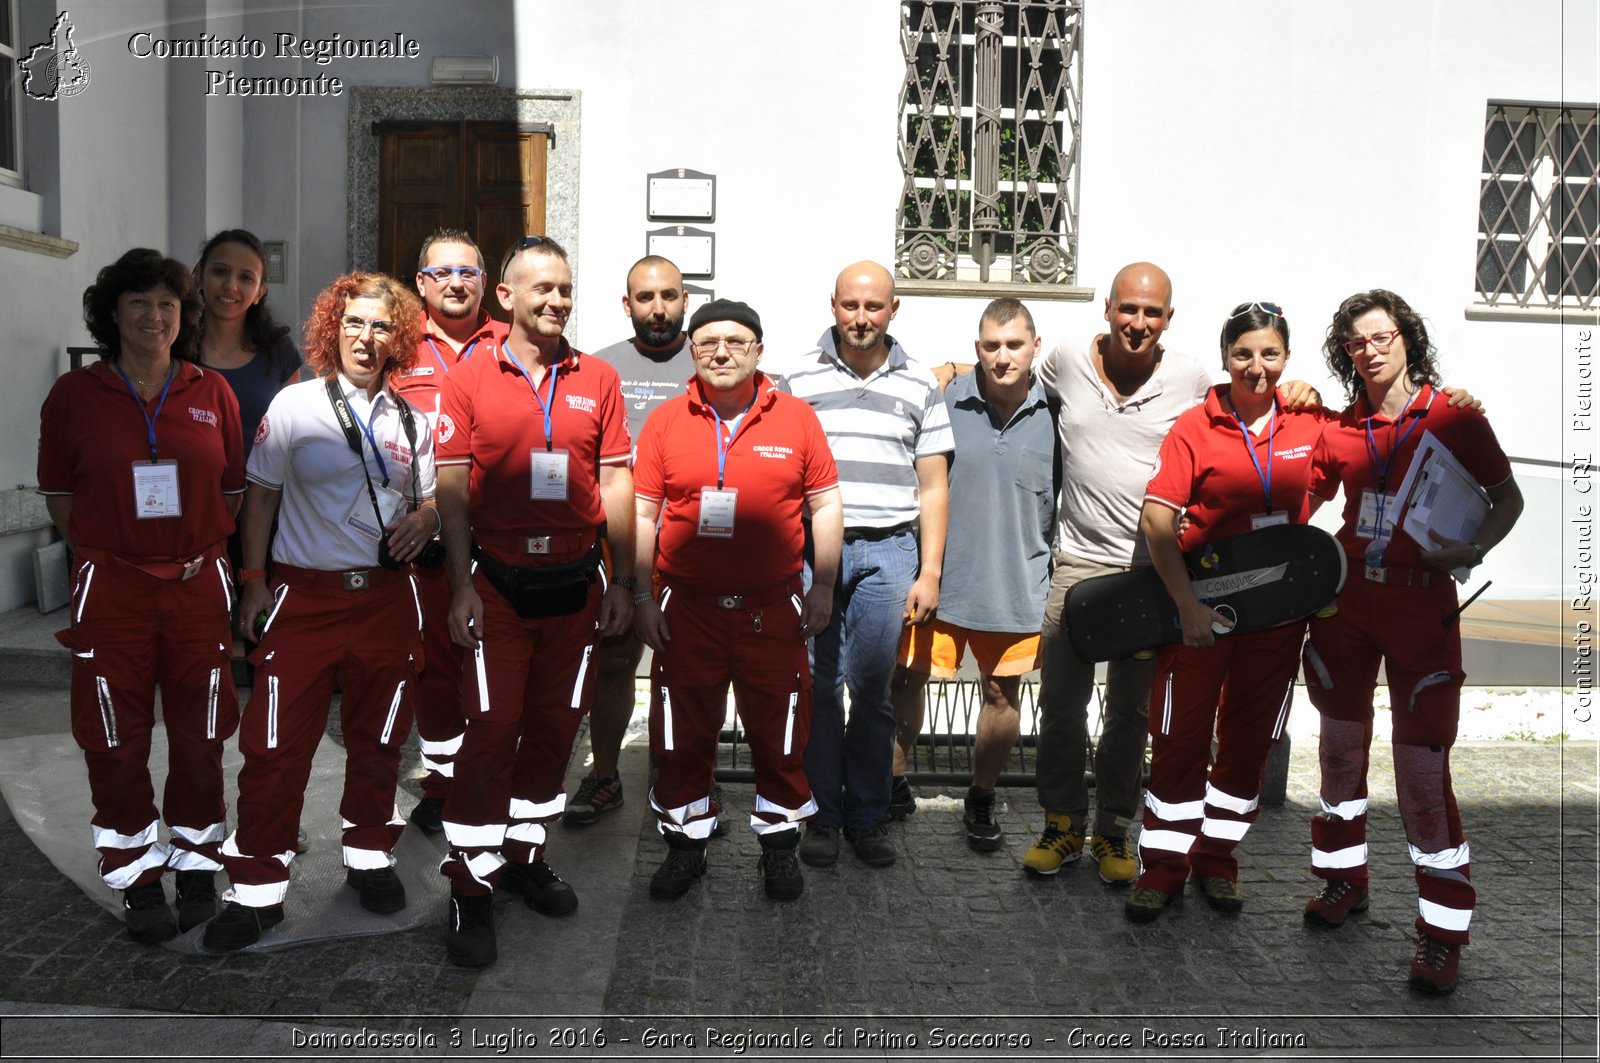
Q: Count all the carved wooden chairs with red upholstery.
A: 0